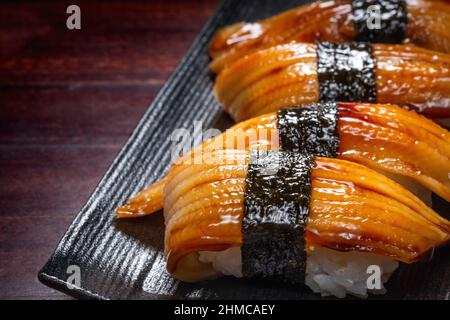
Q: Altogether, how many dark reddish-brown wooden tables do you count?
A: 1